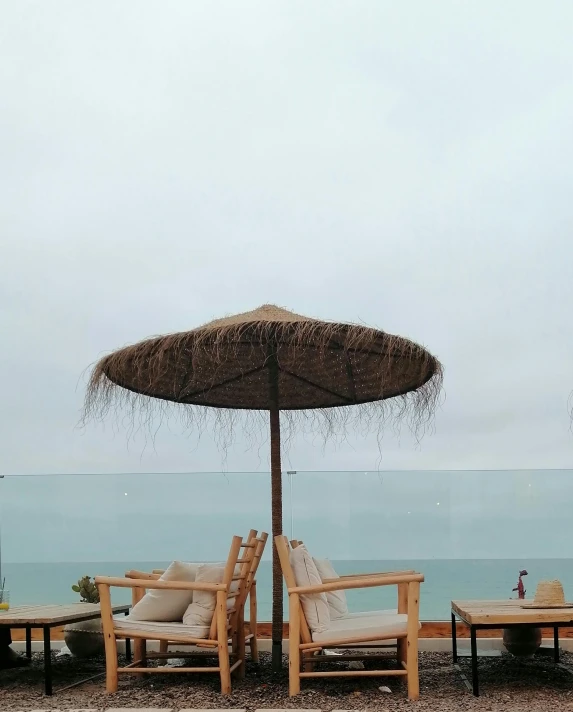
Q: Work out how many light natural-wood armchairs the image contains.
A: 4